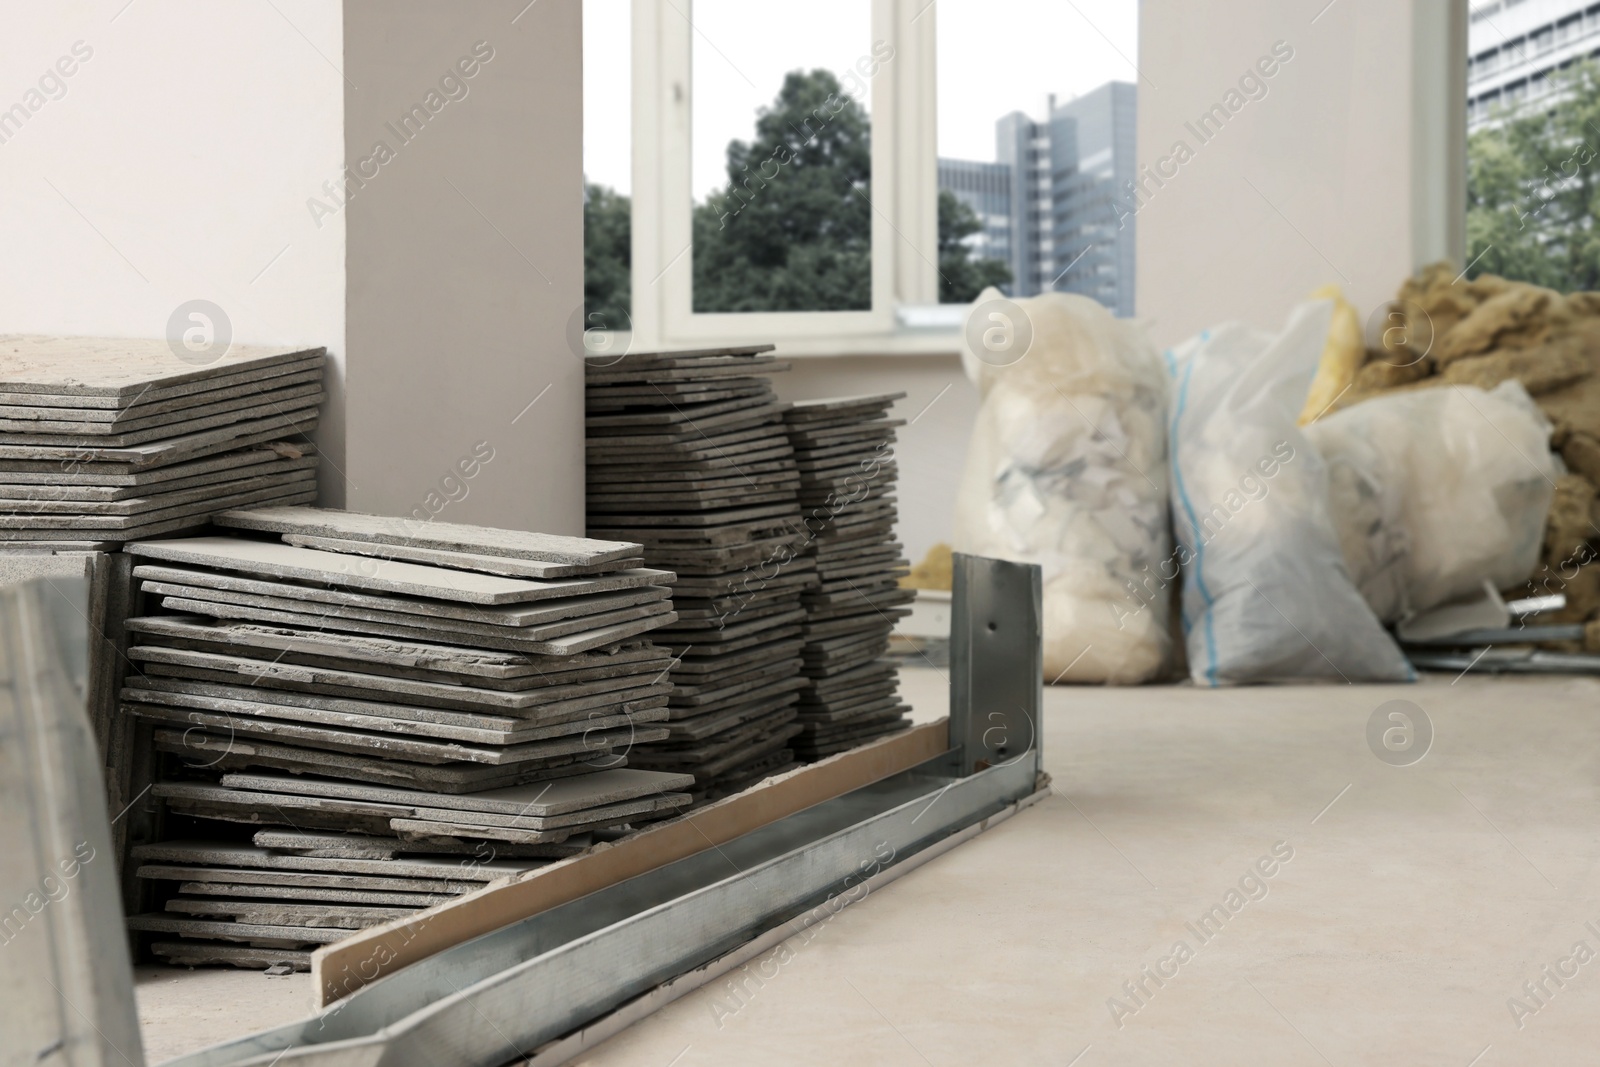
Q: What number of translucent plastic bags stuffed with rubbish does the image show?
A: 3